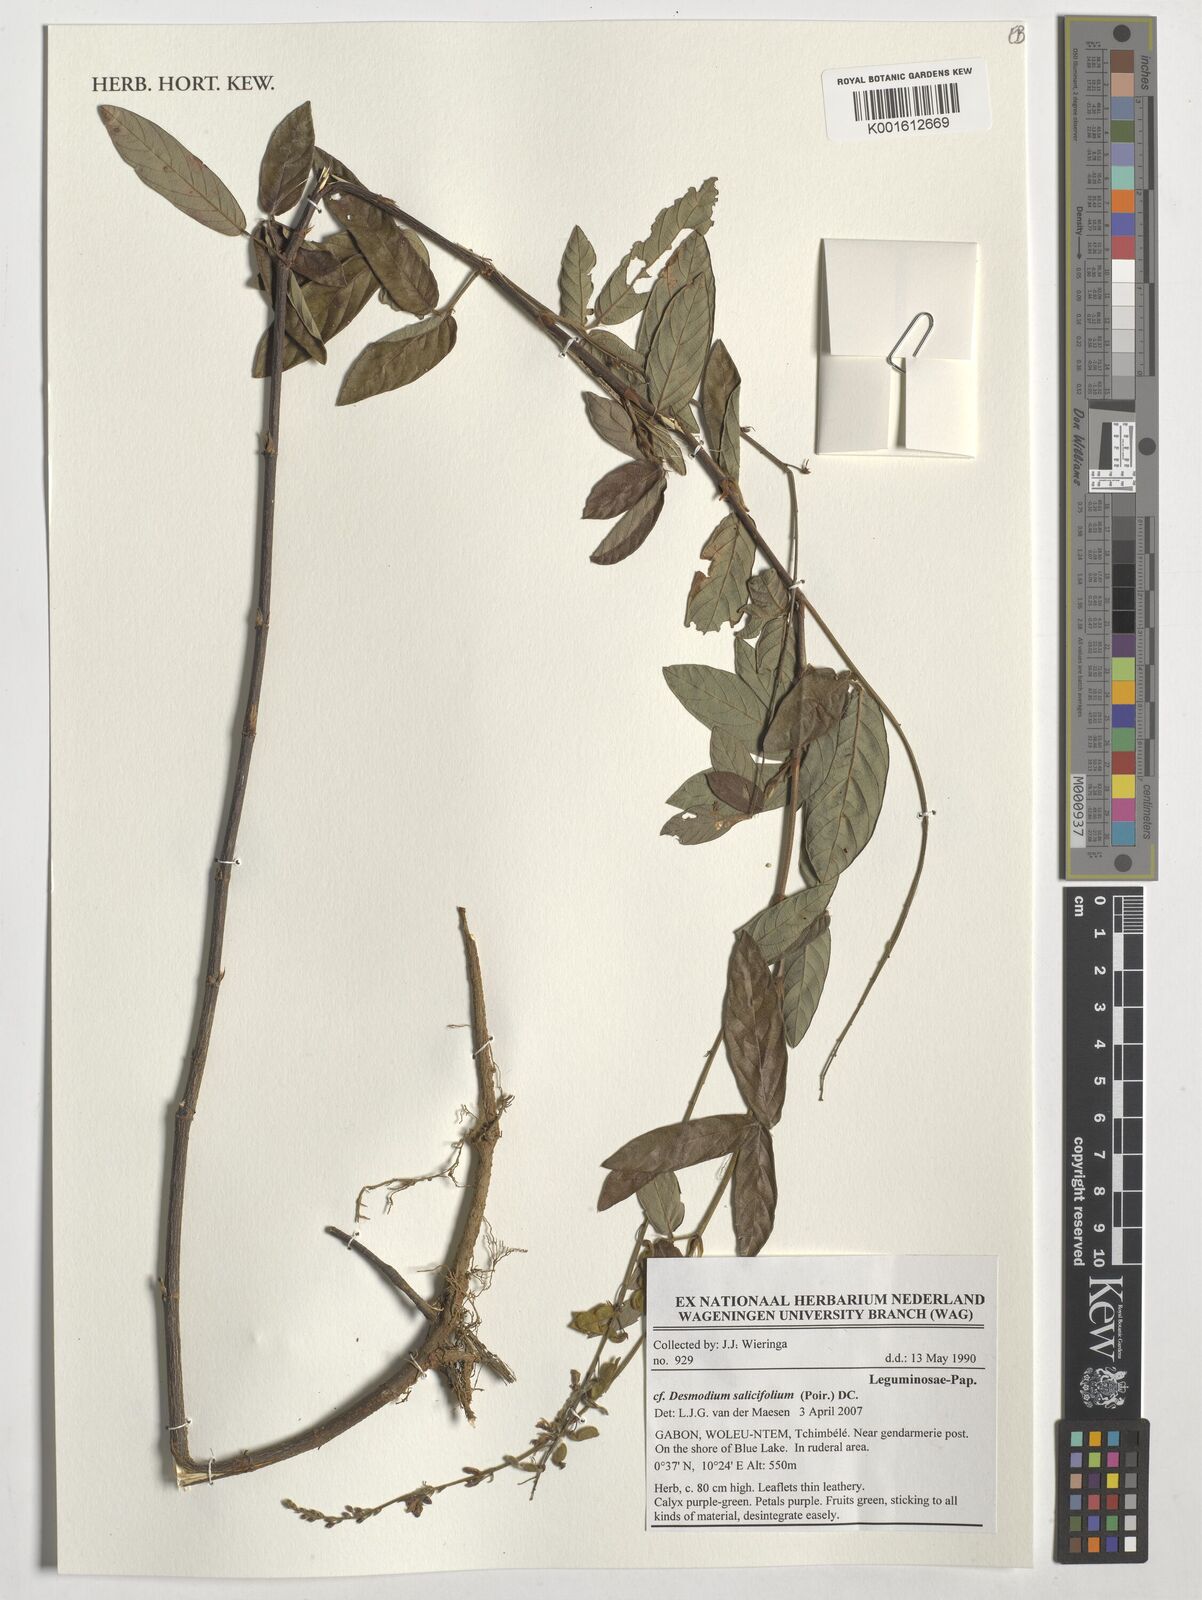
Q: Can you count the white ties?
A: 12